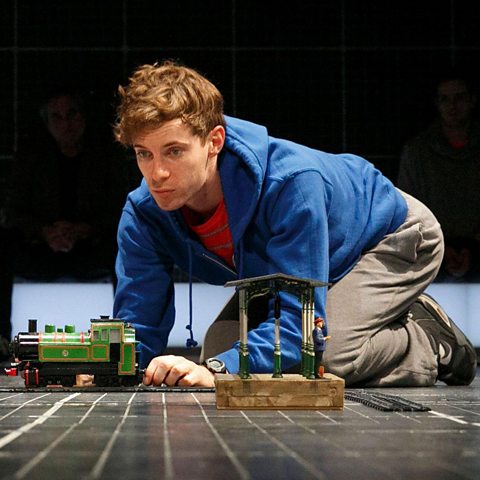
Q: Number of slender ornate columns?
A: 5